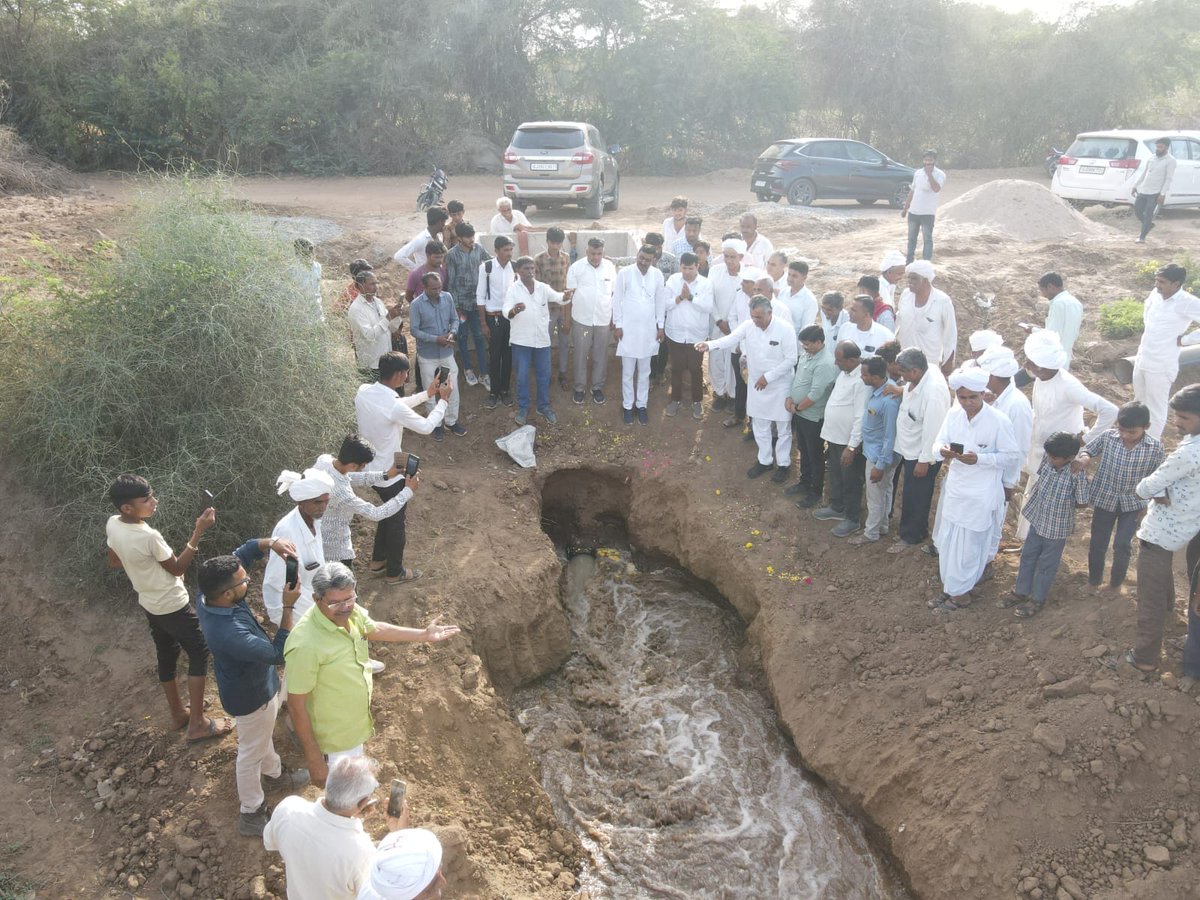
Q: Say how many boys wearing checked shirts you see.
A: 2